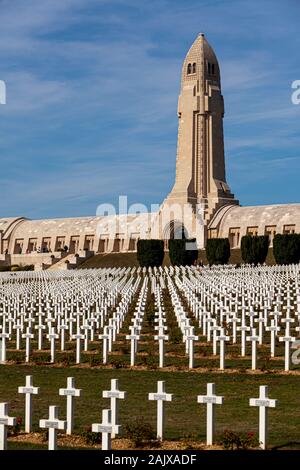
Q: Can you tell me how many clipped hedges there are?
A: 5